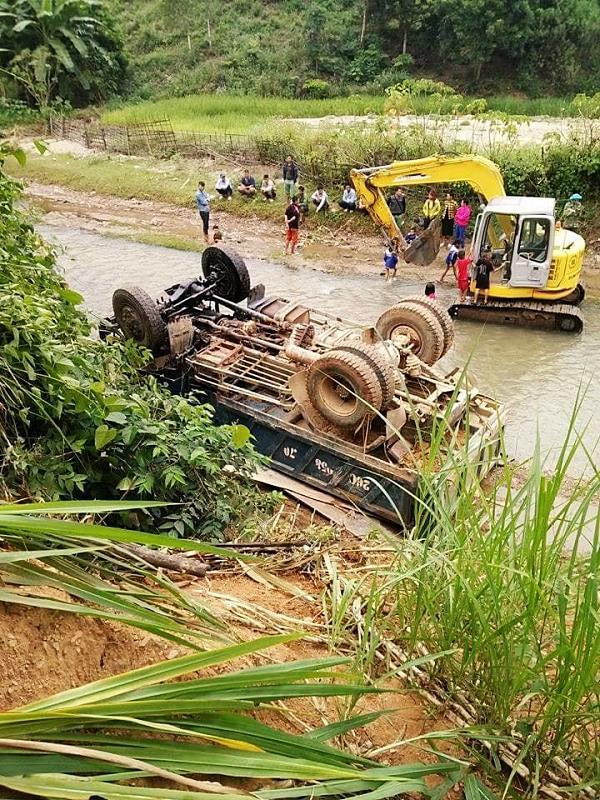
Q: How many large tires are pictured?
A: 6